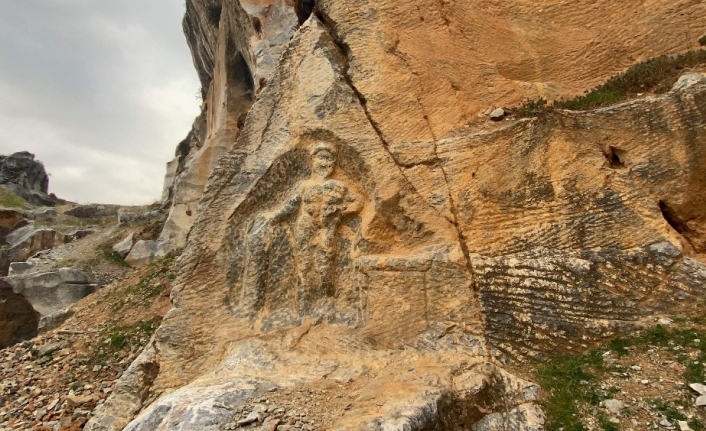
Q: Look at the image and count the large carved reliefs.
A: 1